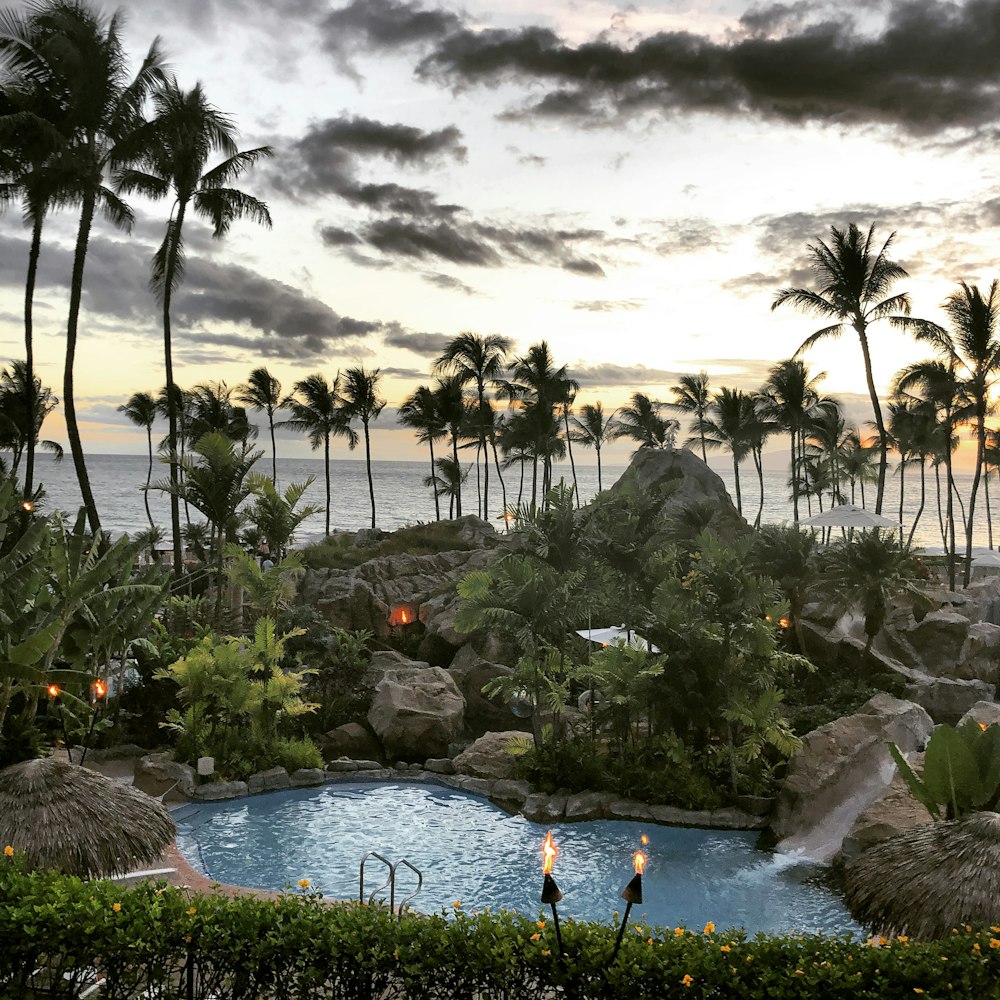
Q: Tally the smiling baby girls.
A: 0